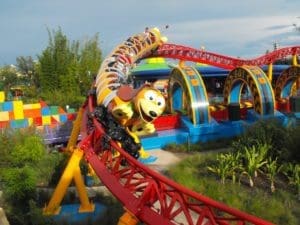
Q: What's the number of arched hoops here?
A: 3